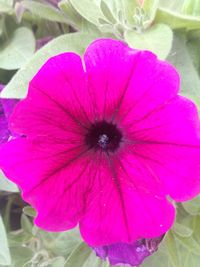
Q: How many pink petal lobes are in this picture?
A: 5